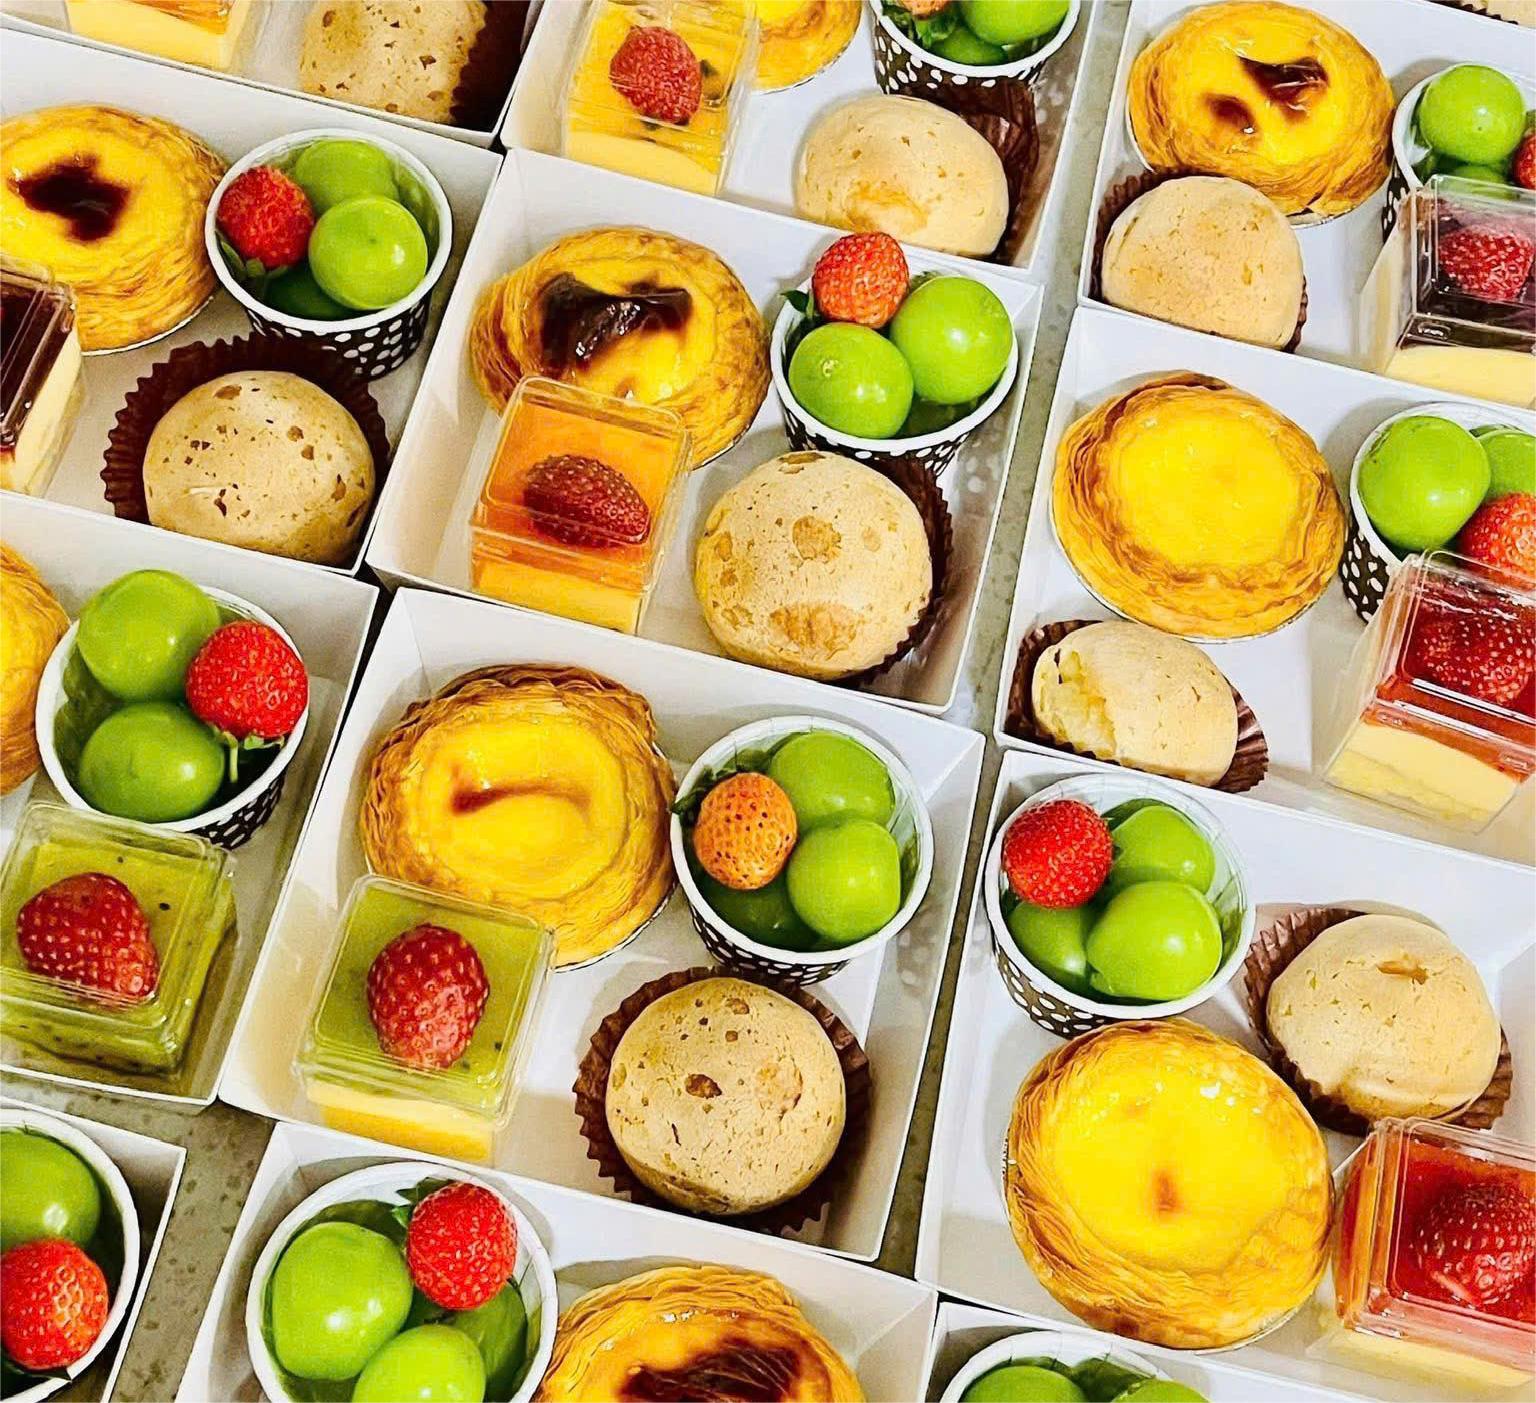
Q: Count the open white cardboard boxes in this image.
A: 12